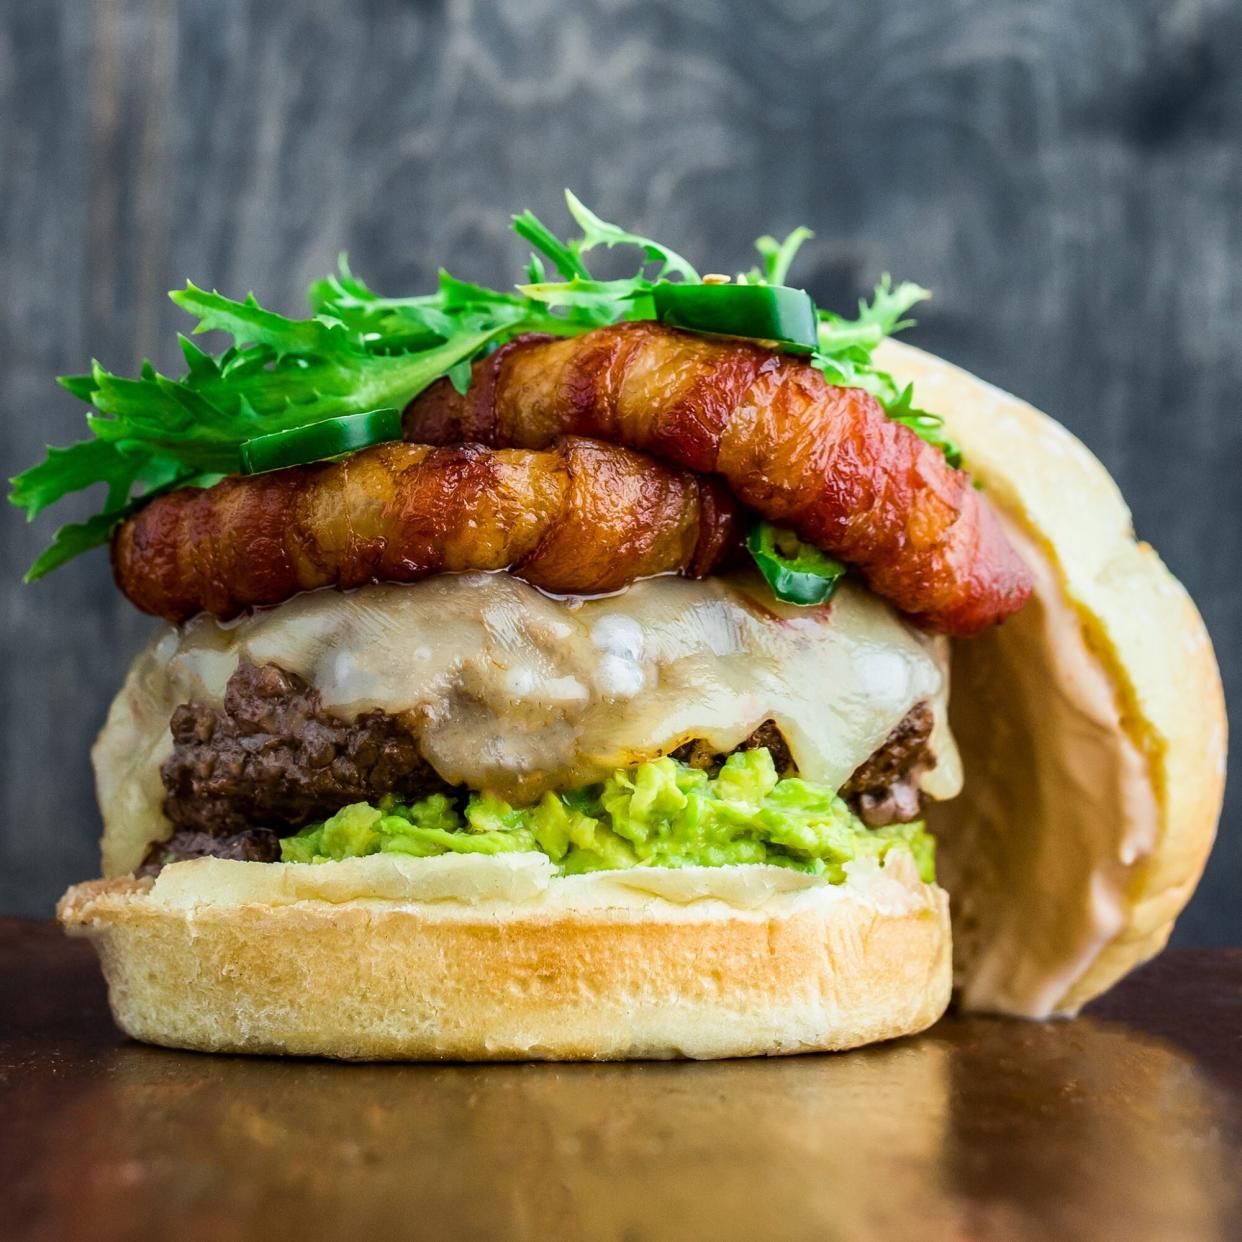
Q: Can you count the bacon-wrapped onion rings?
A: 2